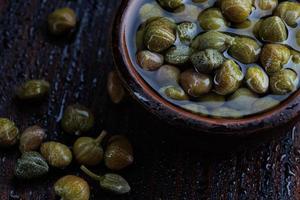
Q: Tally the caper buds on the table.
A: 12